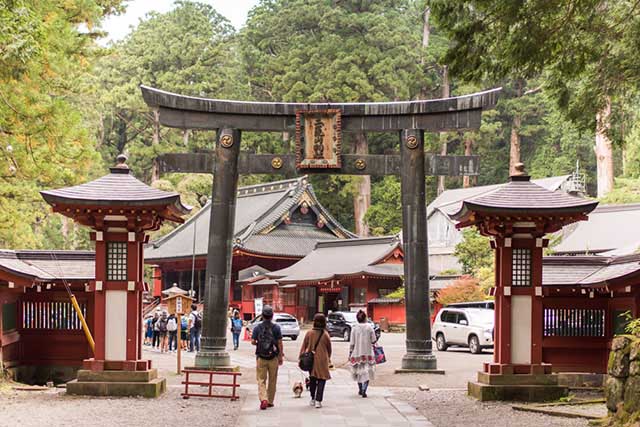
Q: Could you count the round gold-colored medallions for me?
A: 4